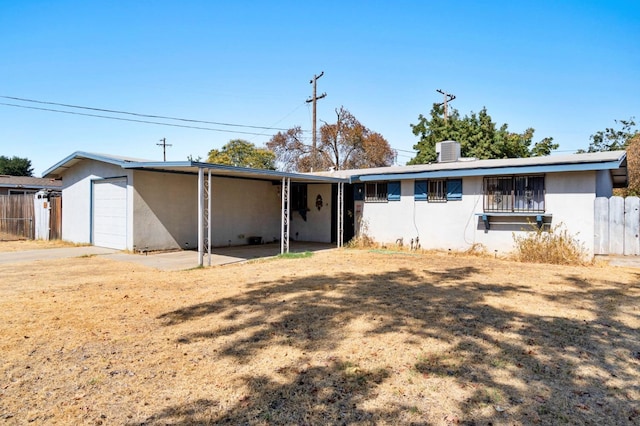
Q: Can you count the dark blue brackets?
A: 2